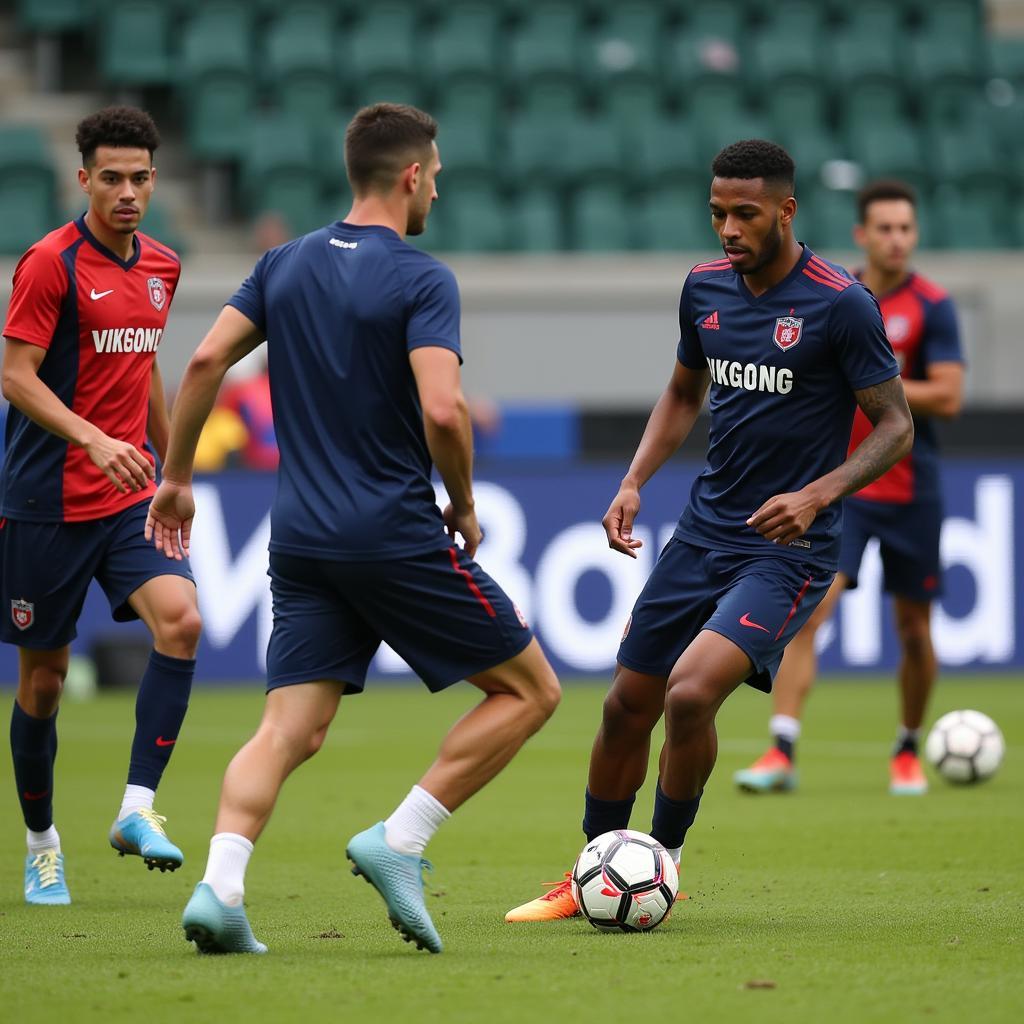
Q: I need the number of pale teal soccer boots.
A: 2